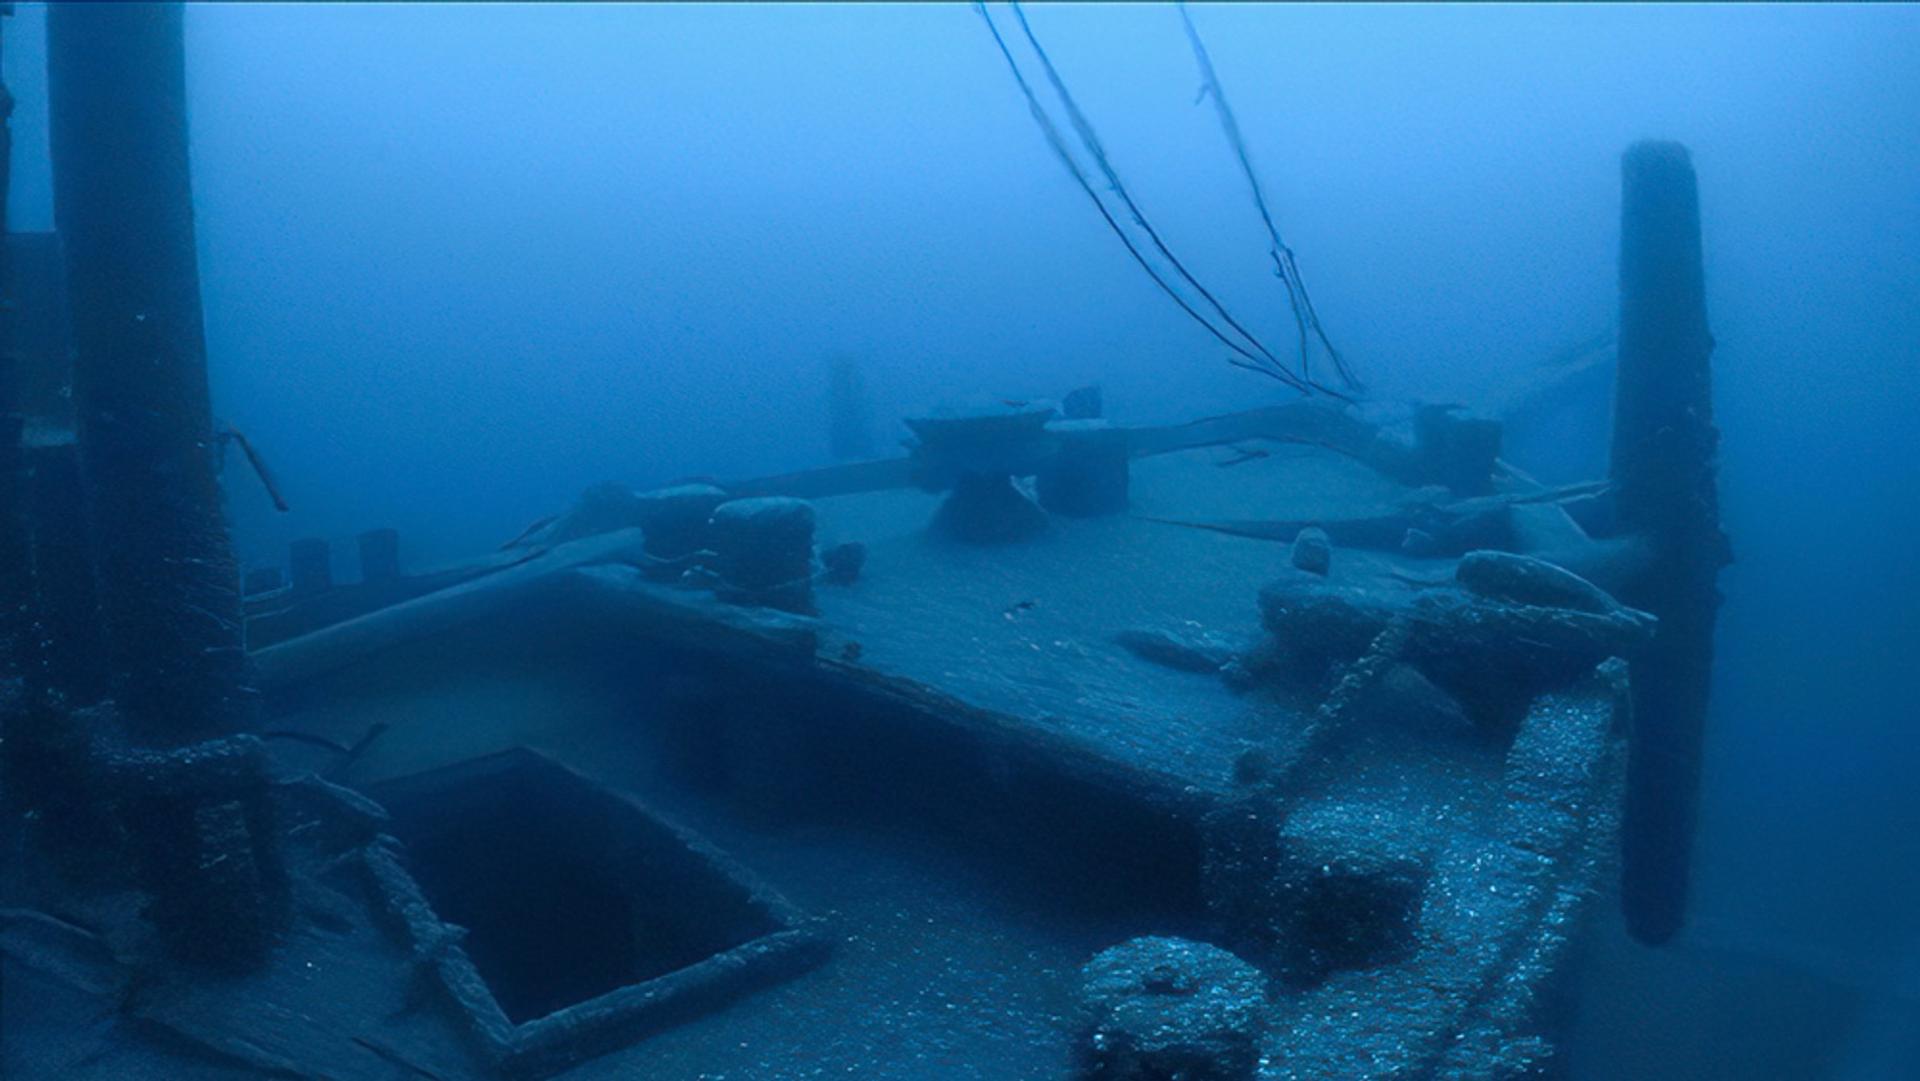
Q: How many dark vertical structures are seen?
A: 2